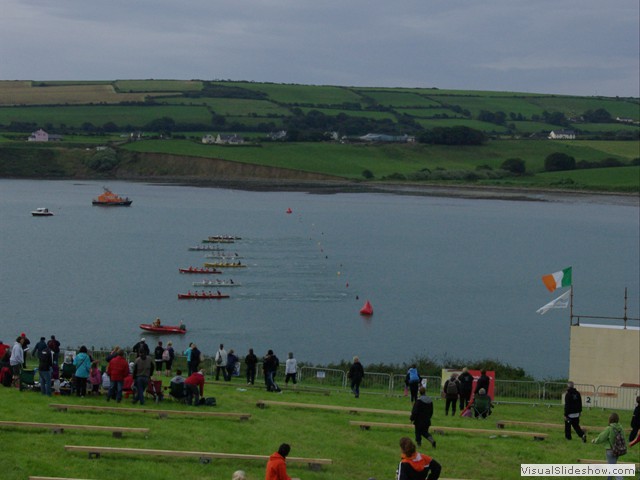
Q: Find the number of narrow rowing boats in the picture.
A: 8